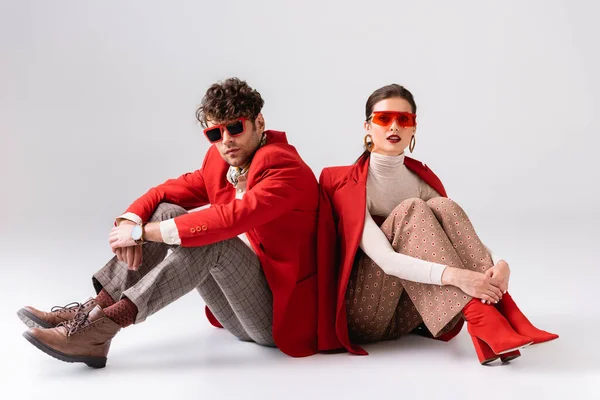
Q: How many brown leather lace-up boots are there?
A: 2